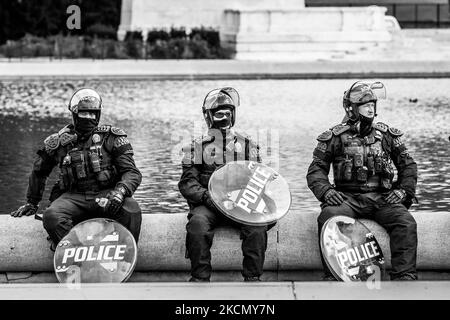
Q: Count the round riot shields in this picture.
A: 3